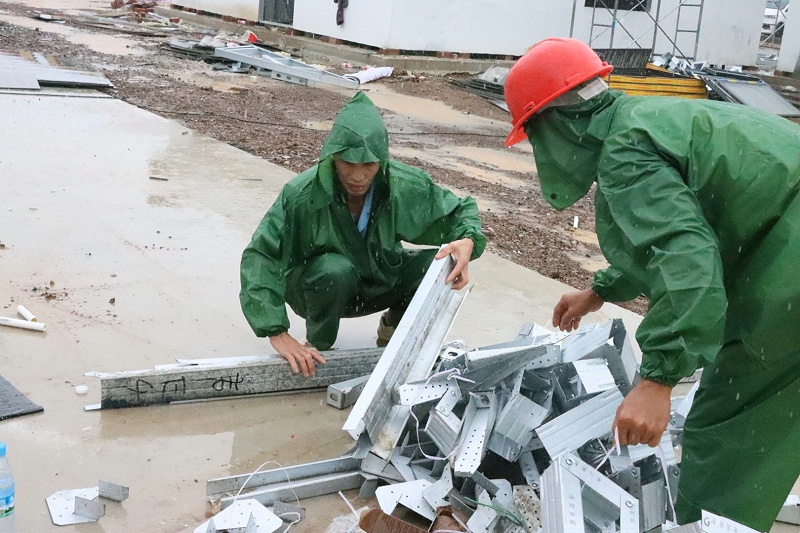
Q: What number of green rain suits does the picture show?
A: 2